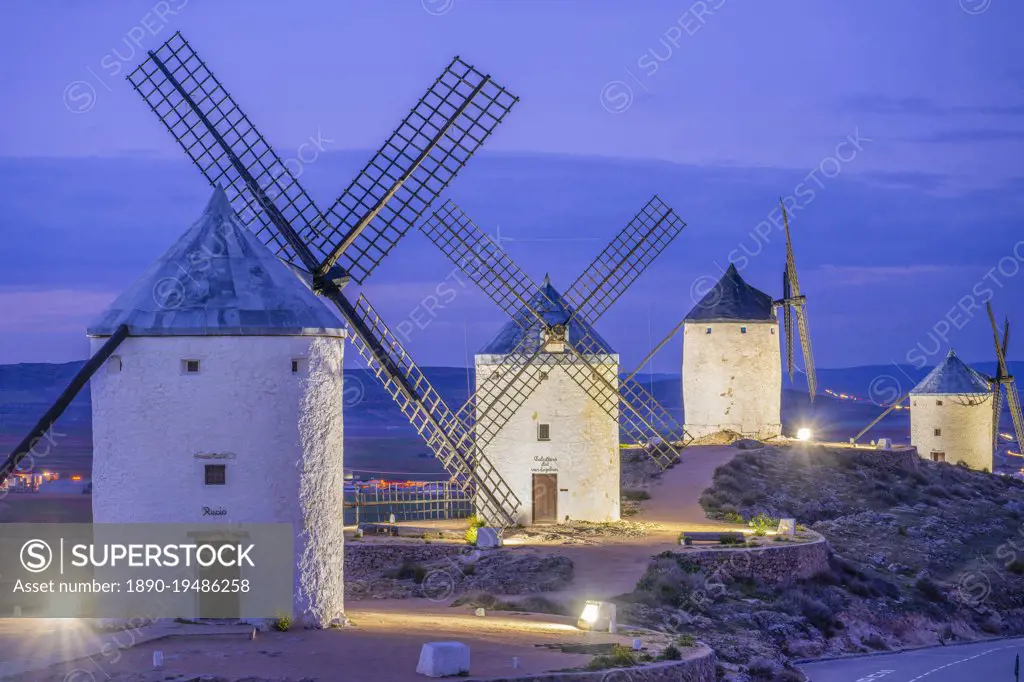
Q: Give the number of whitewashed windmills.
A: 4